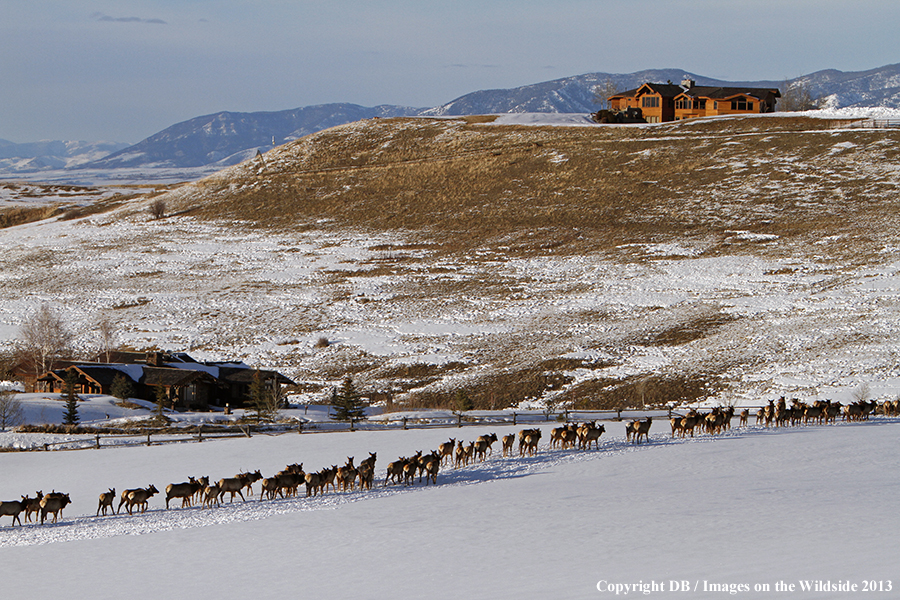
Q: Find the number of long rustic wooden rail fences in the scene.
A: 1